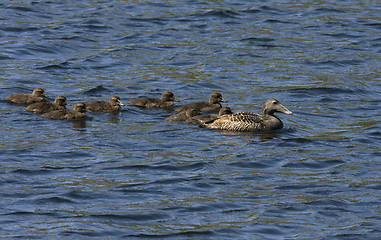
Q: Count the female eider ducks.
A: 1